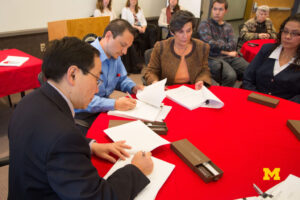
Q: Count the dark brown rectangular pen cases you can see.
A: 4